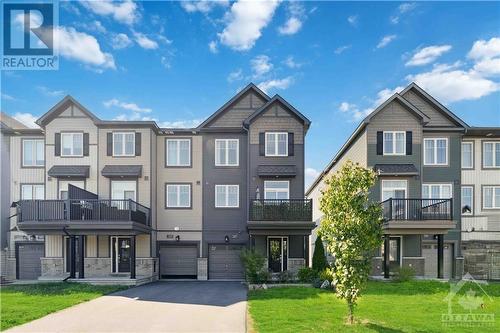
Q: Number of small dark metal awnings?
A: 4